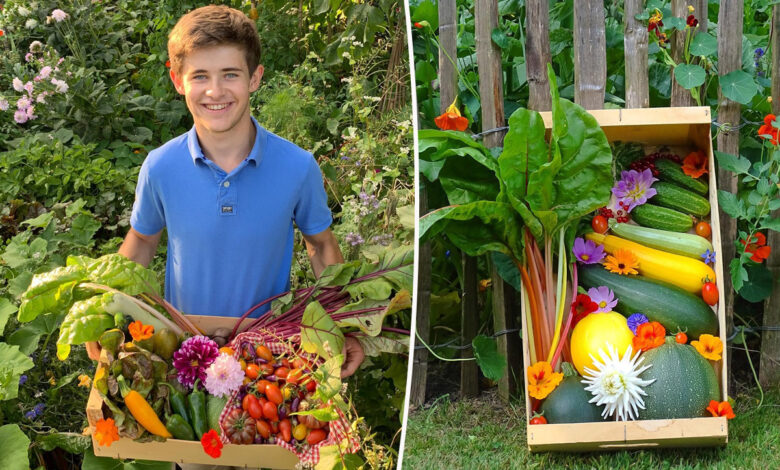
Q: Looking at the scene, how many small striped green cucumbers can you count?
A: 3